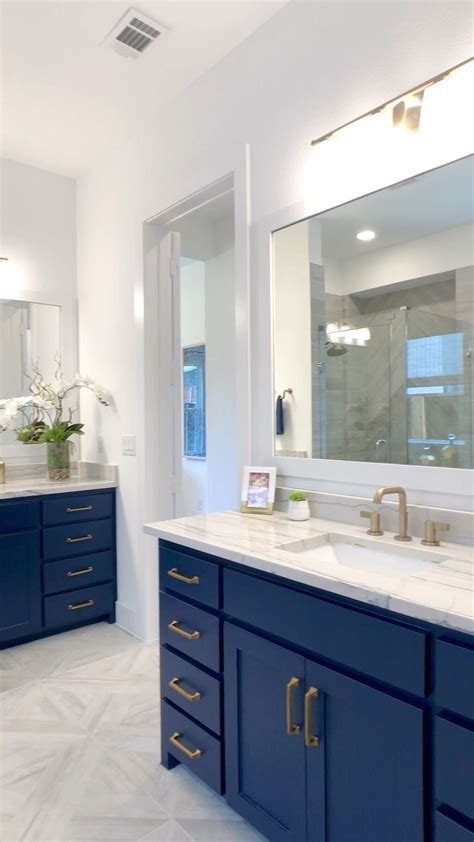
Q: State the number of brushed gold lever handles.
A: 2